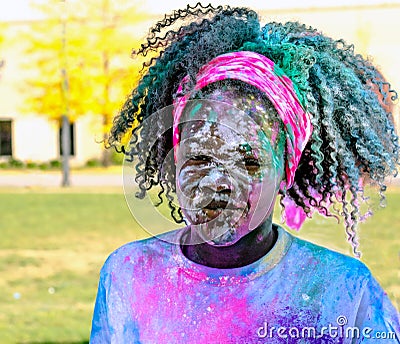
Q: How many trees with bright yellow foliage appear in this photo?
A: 2